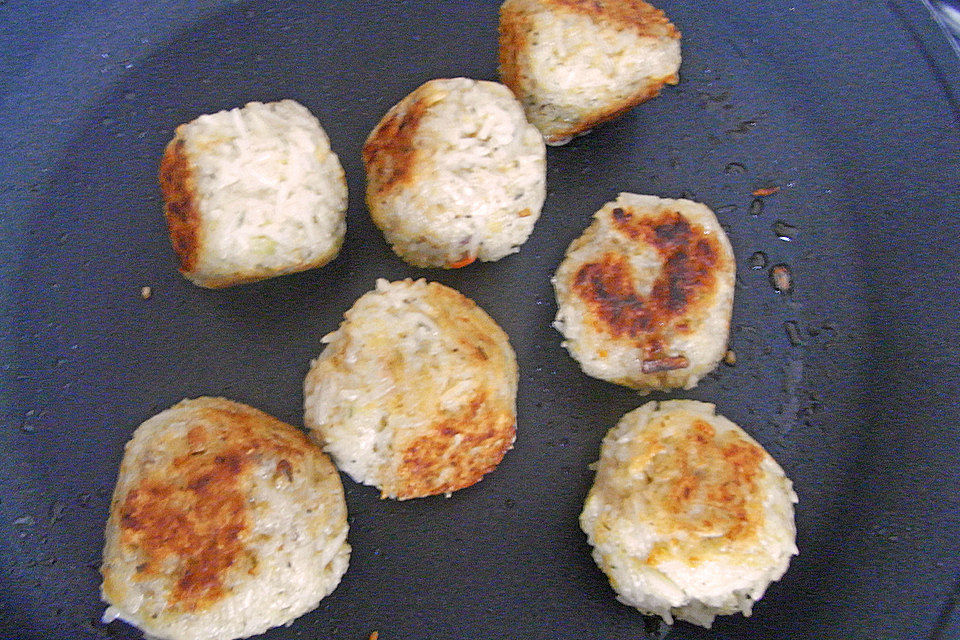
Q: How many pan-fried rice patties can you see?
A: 7